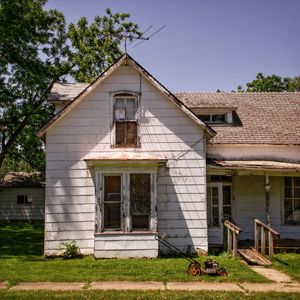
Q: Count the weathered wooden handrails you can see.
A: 2